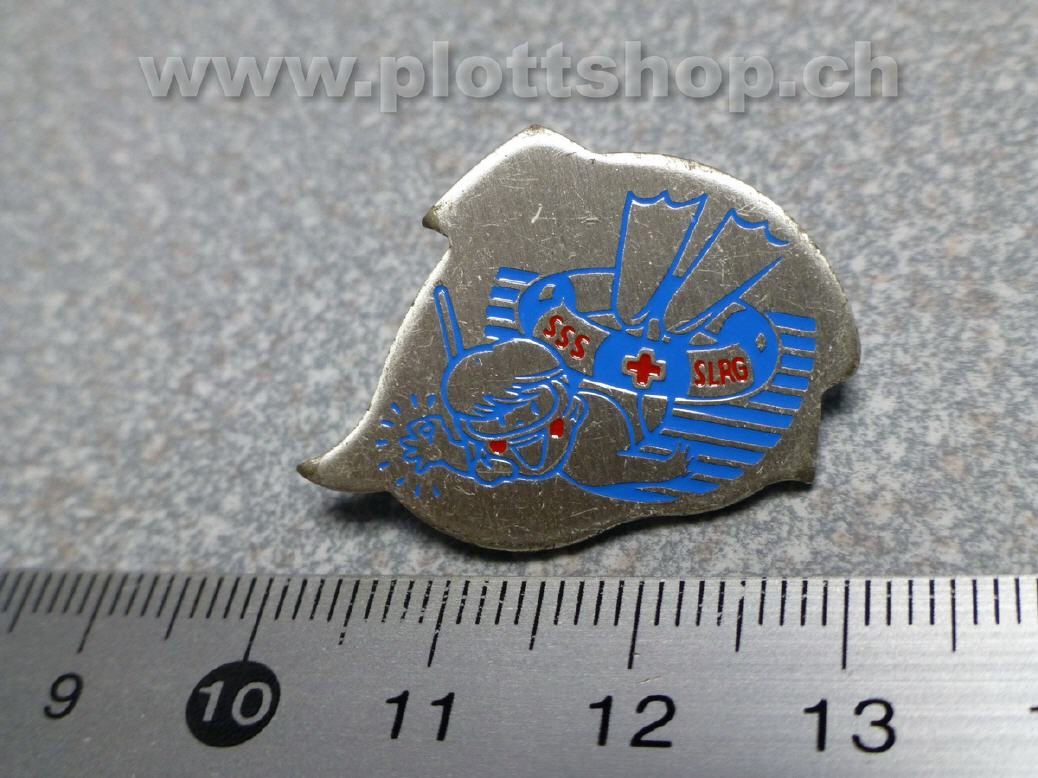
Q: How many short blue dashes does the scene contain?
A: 9